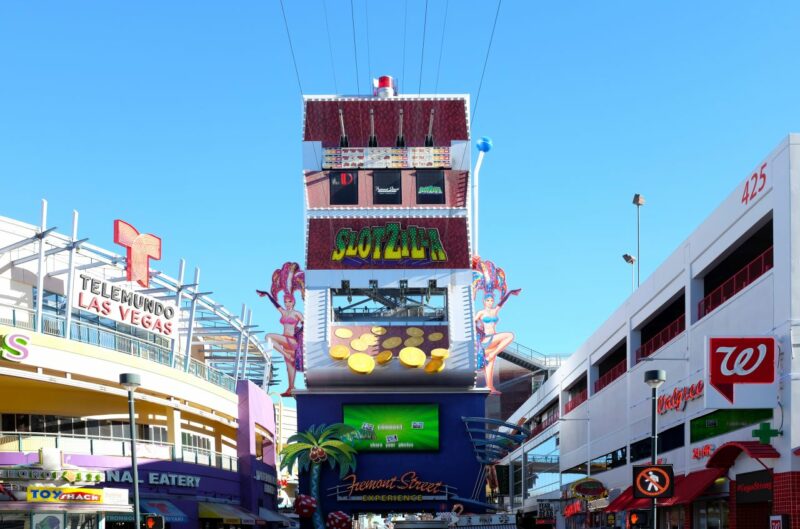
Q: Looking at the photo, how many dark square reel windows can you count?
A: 3